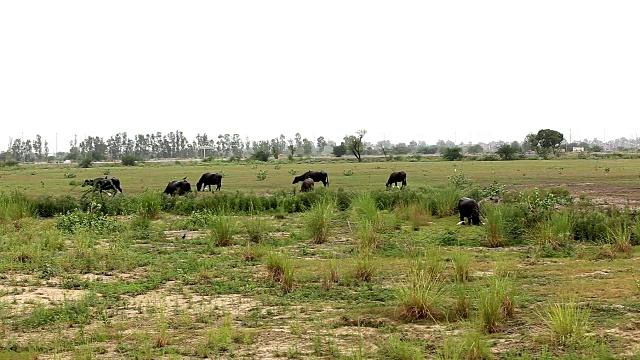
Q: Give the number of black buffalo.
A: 6